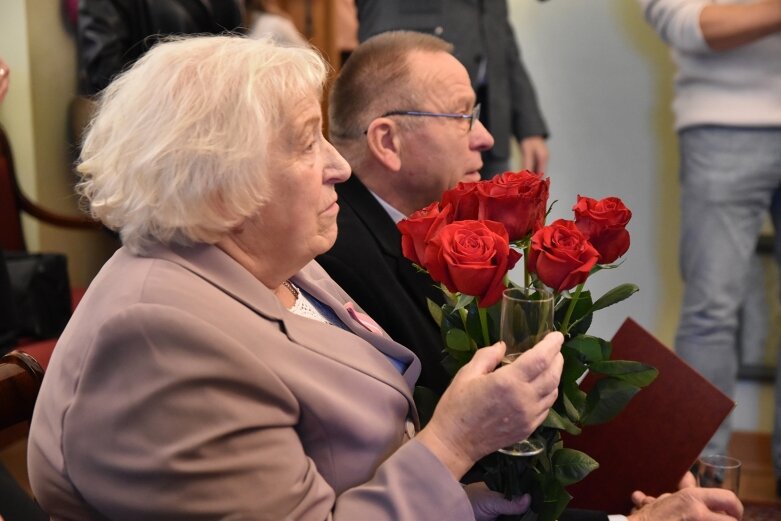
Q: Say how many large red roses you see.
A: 6